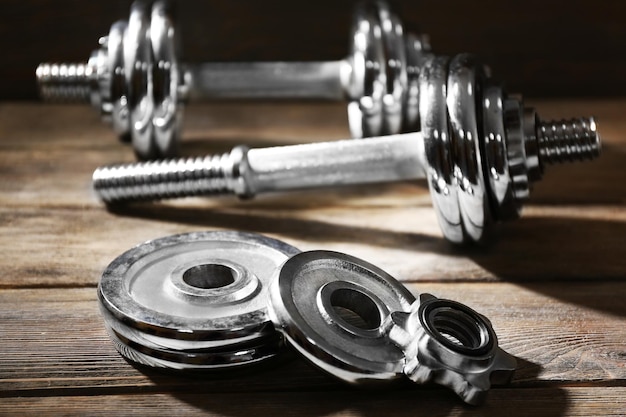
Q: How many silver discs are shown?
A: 12